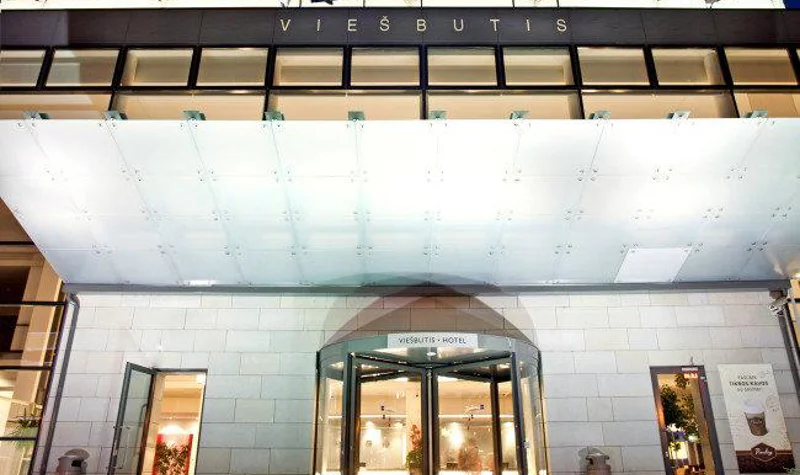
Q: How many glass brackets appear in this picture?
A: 10